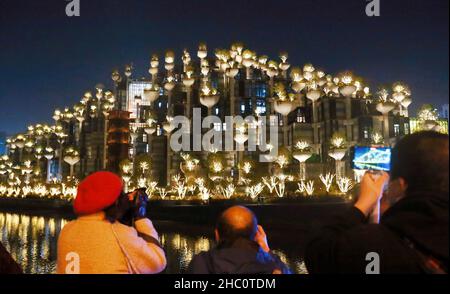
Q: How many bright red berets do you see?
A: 1